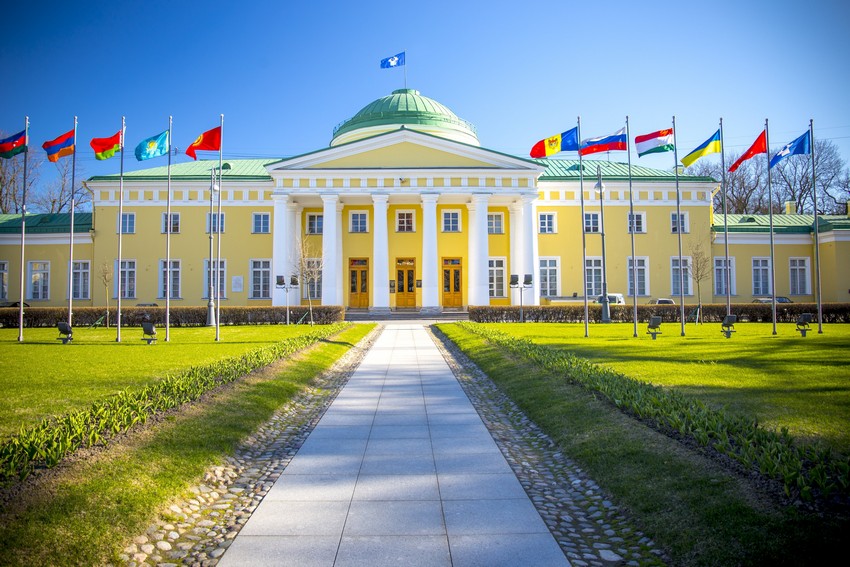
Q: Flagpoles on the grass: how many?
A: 11